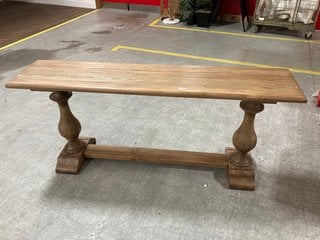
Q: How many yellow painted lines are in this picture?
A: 3